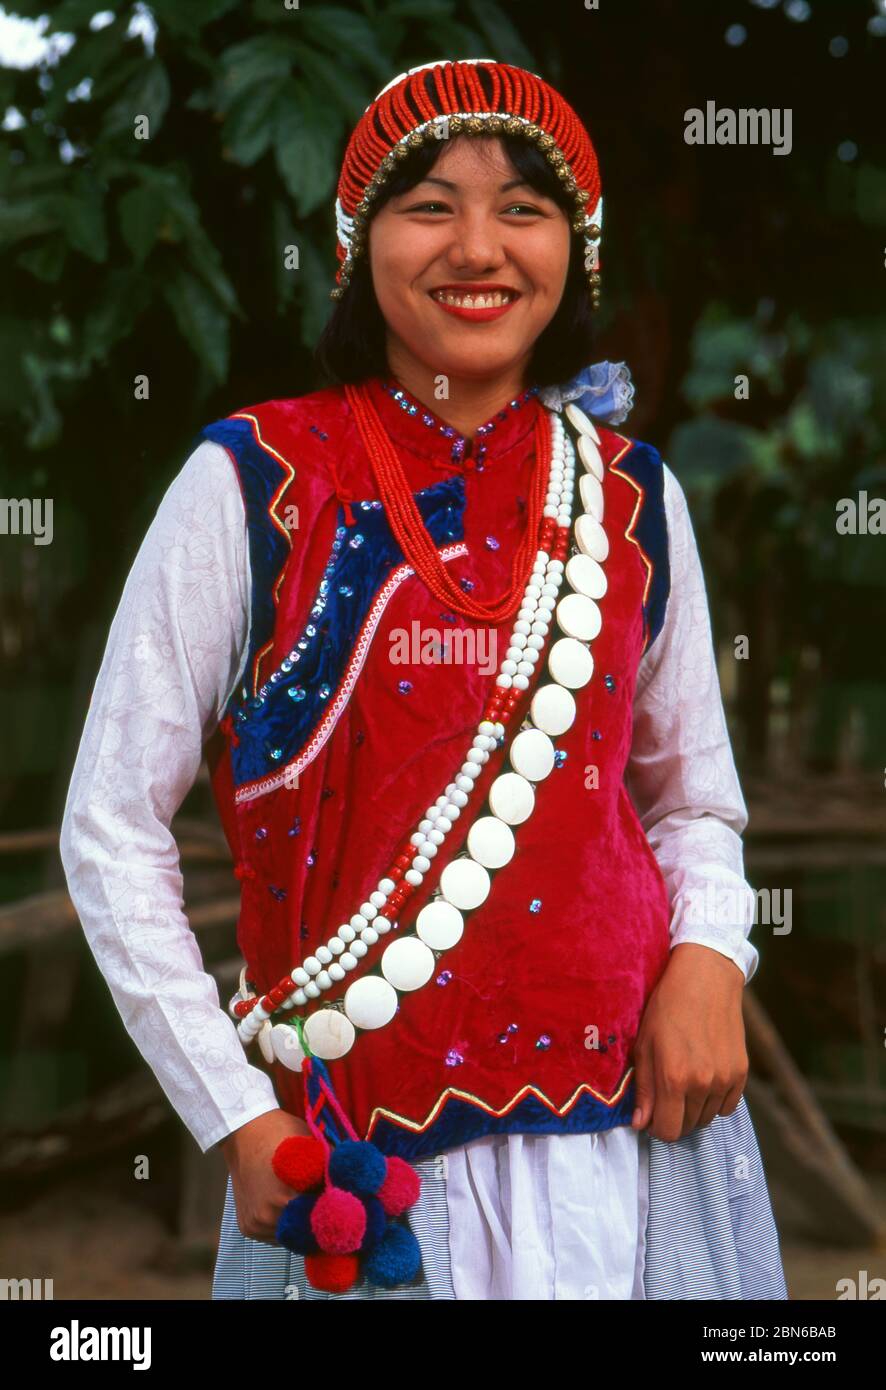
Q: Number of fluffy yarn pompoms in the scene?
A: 8